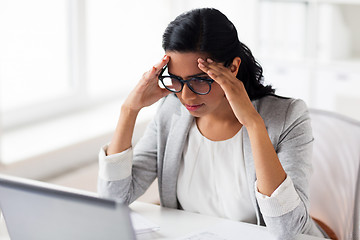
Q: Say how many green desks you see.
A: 0